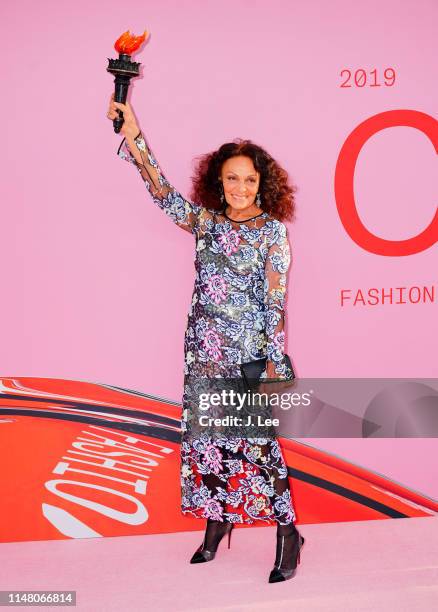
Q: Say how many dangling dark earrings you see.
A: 2